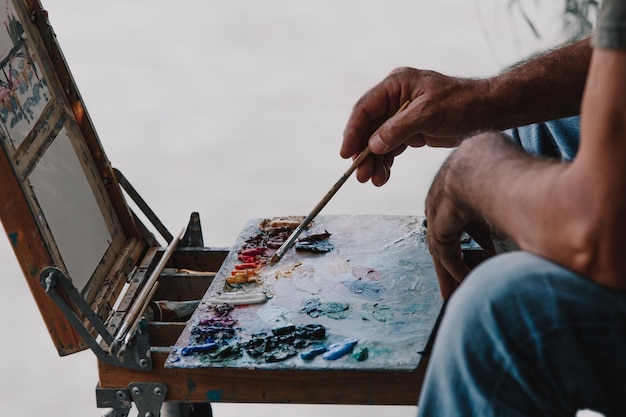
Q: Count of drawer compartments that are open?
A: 3